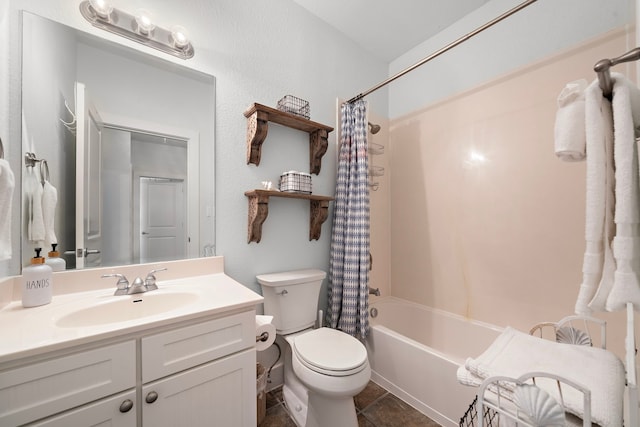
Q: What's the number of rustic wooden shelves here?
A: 2